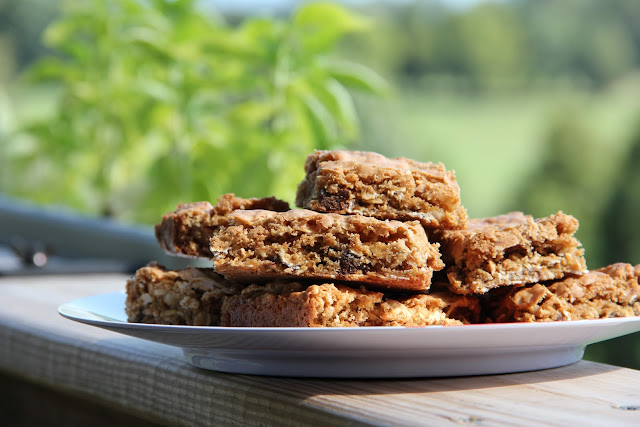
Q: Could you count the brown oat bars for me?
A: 7